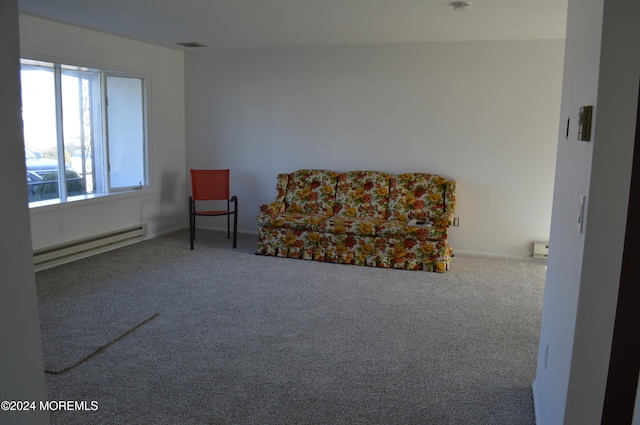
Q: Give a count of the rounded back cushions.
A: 3